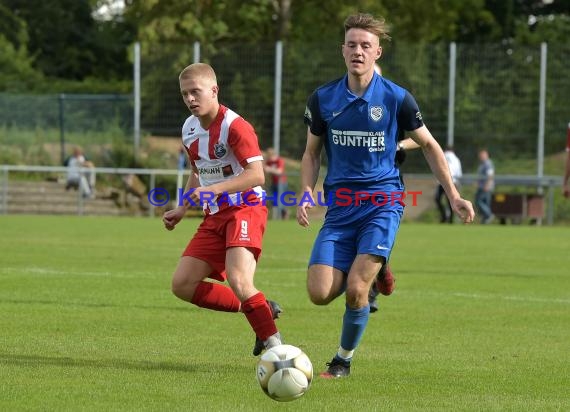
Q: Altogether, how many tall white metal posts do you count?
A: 5